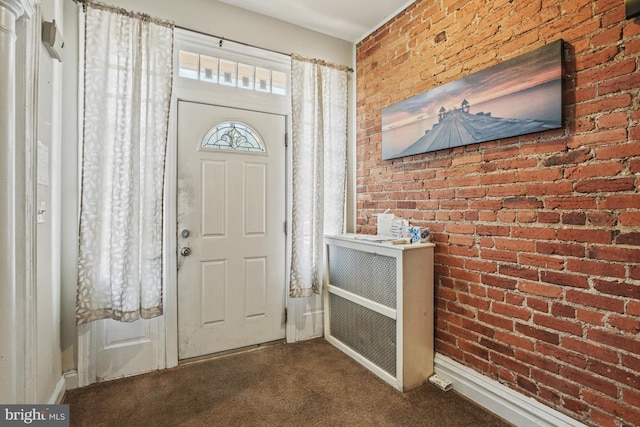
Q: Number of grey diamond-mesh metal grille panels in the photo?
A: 2